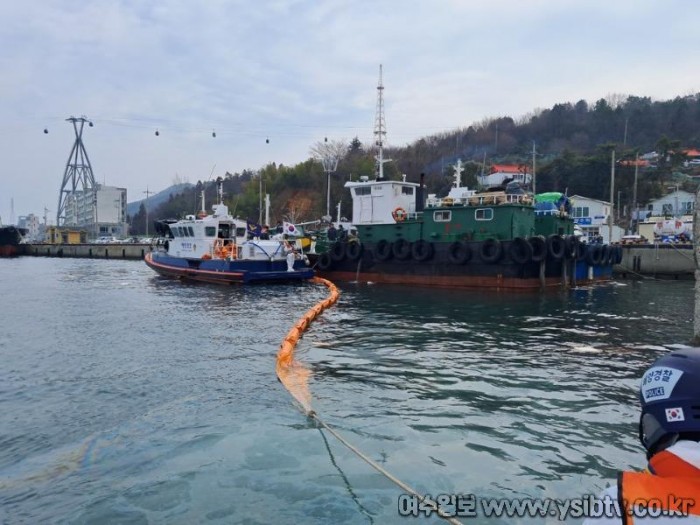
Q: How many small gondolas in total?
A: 6